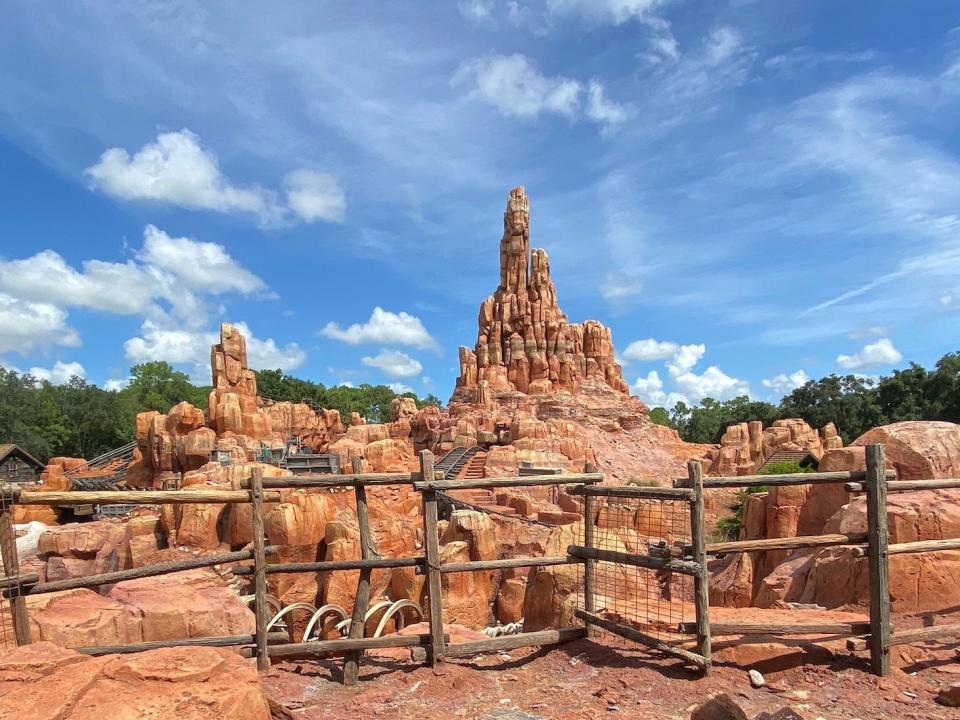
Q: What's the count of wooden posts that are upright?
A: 7